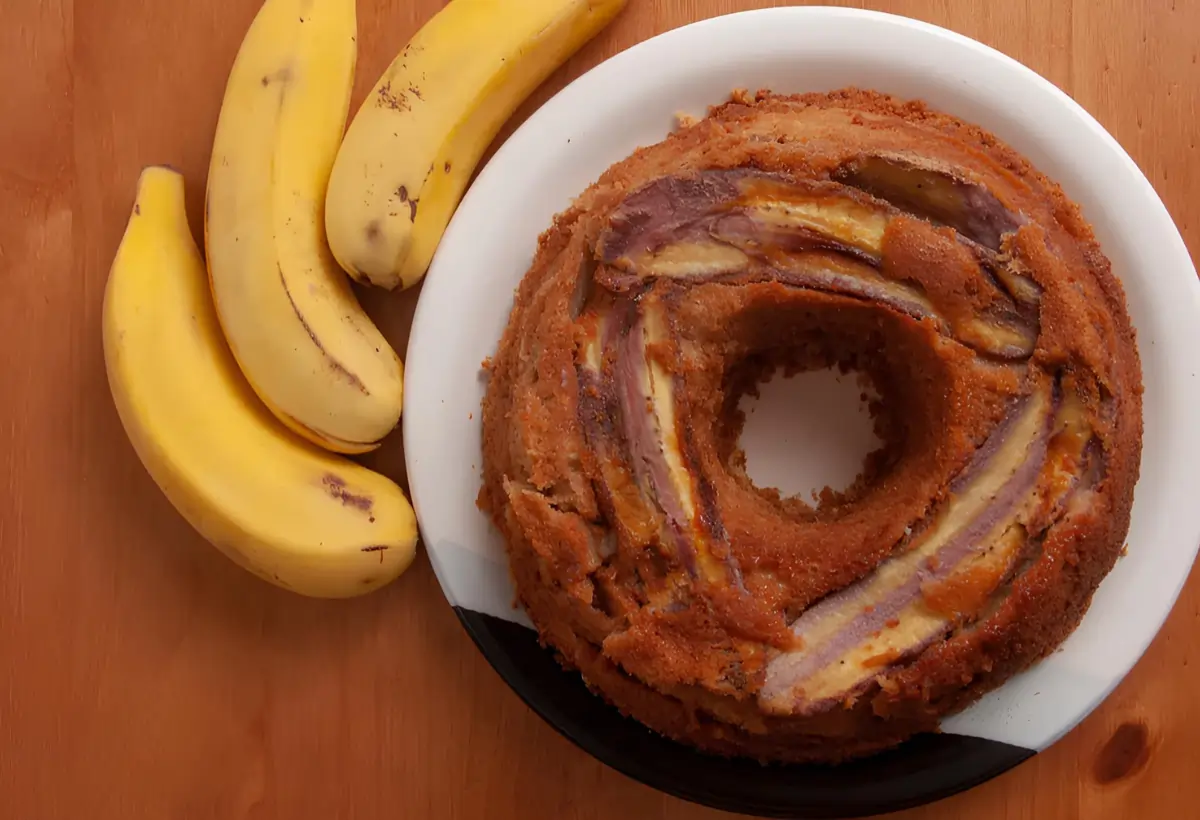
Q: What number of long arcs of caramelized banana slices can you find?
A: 3